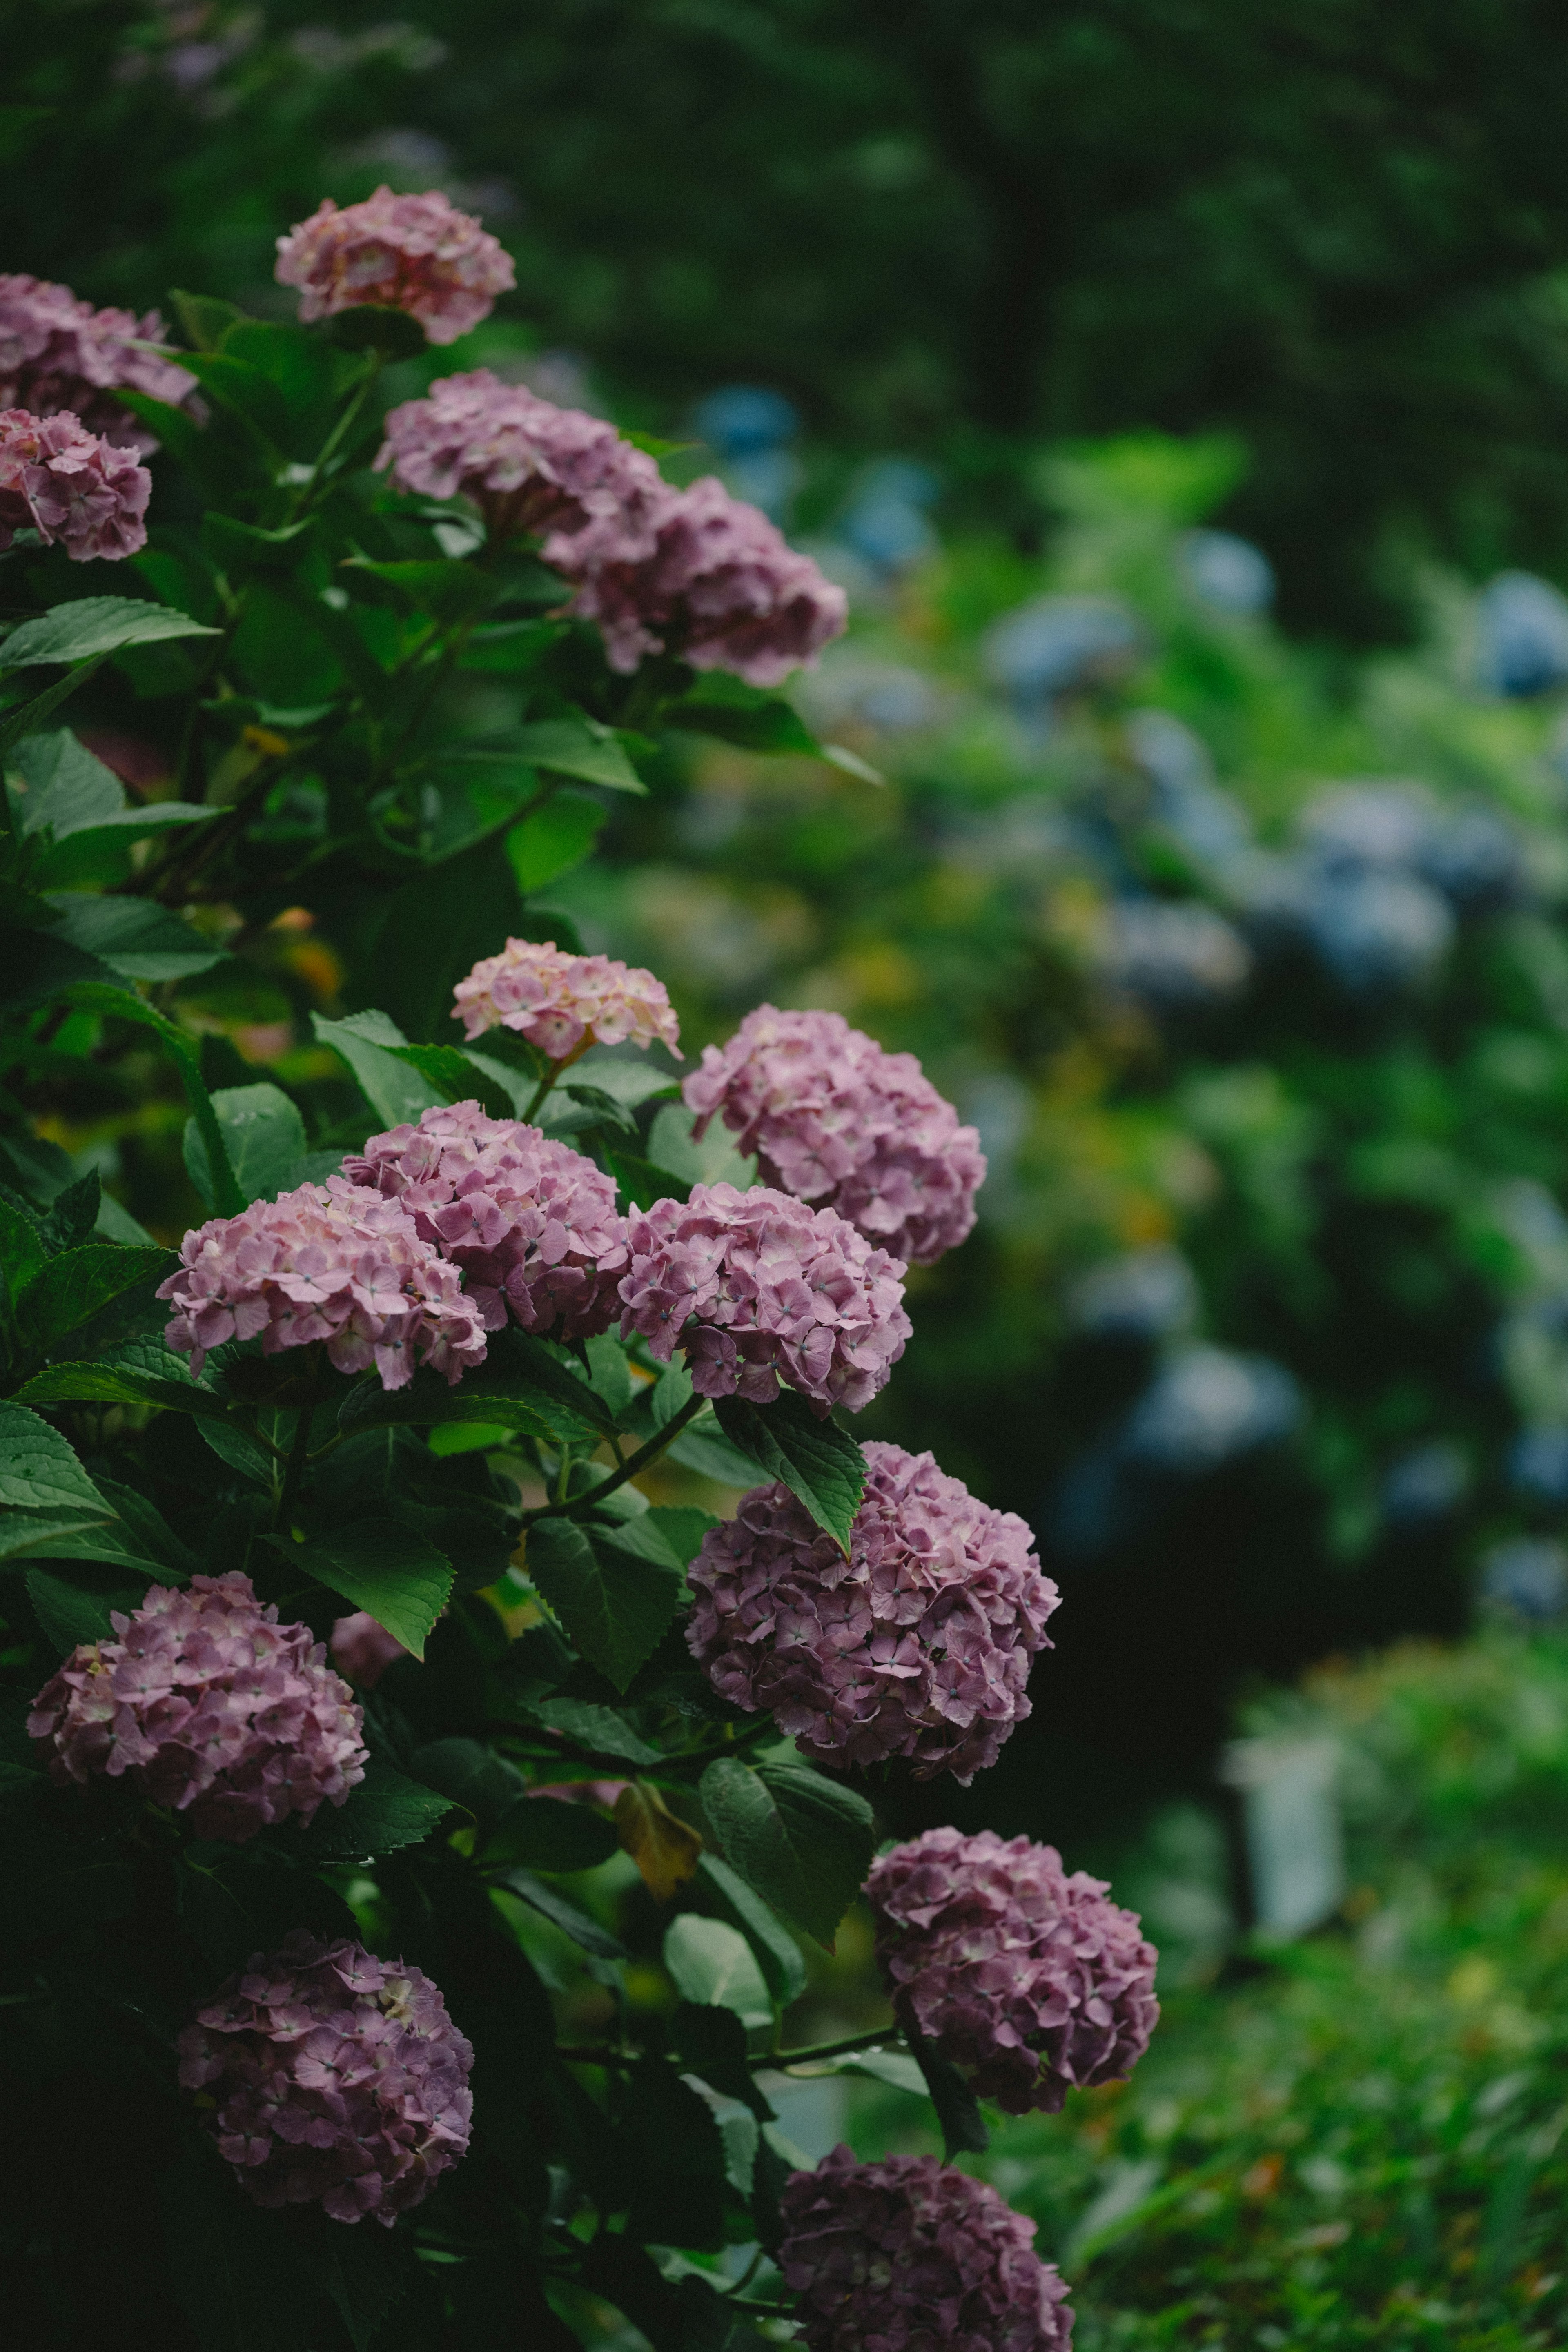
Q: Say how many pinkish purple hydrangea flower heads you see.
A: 15